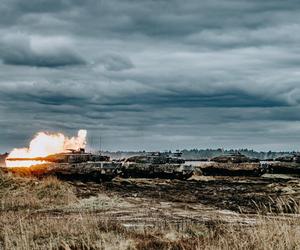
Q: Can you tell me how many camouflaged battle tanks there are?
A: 4